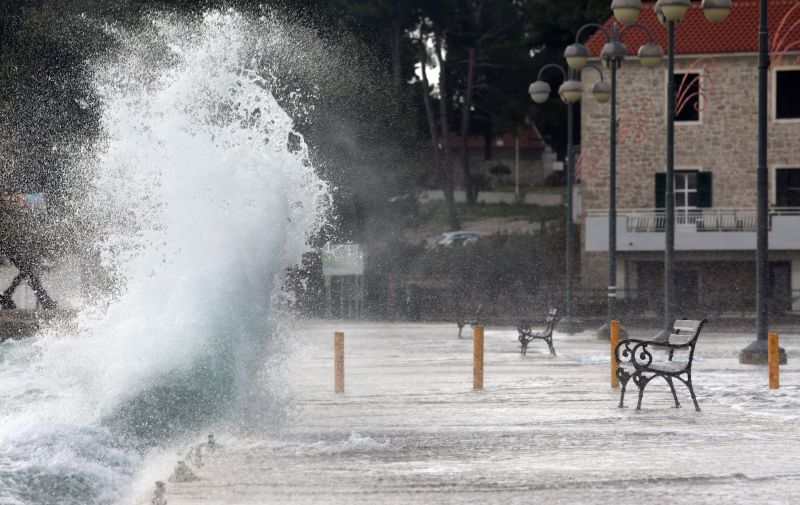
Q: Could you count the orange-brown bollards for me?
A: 4